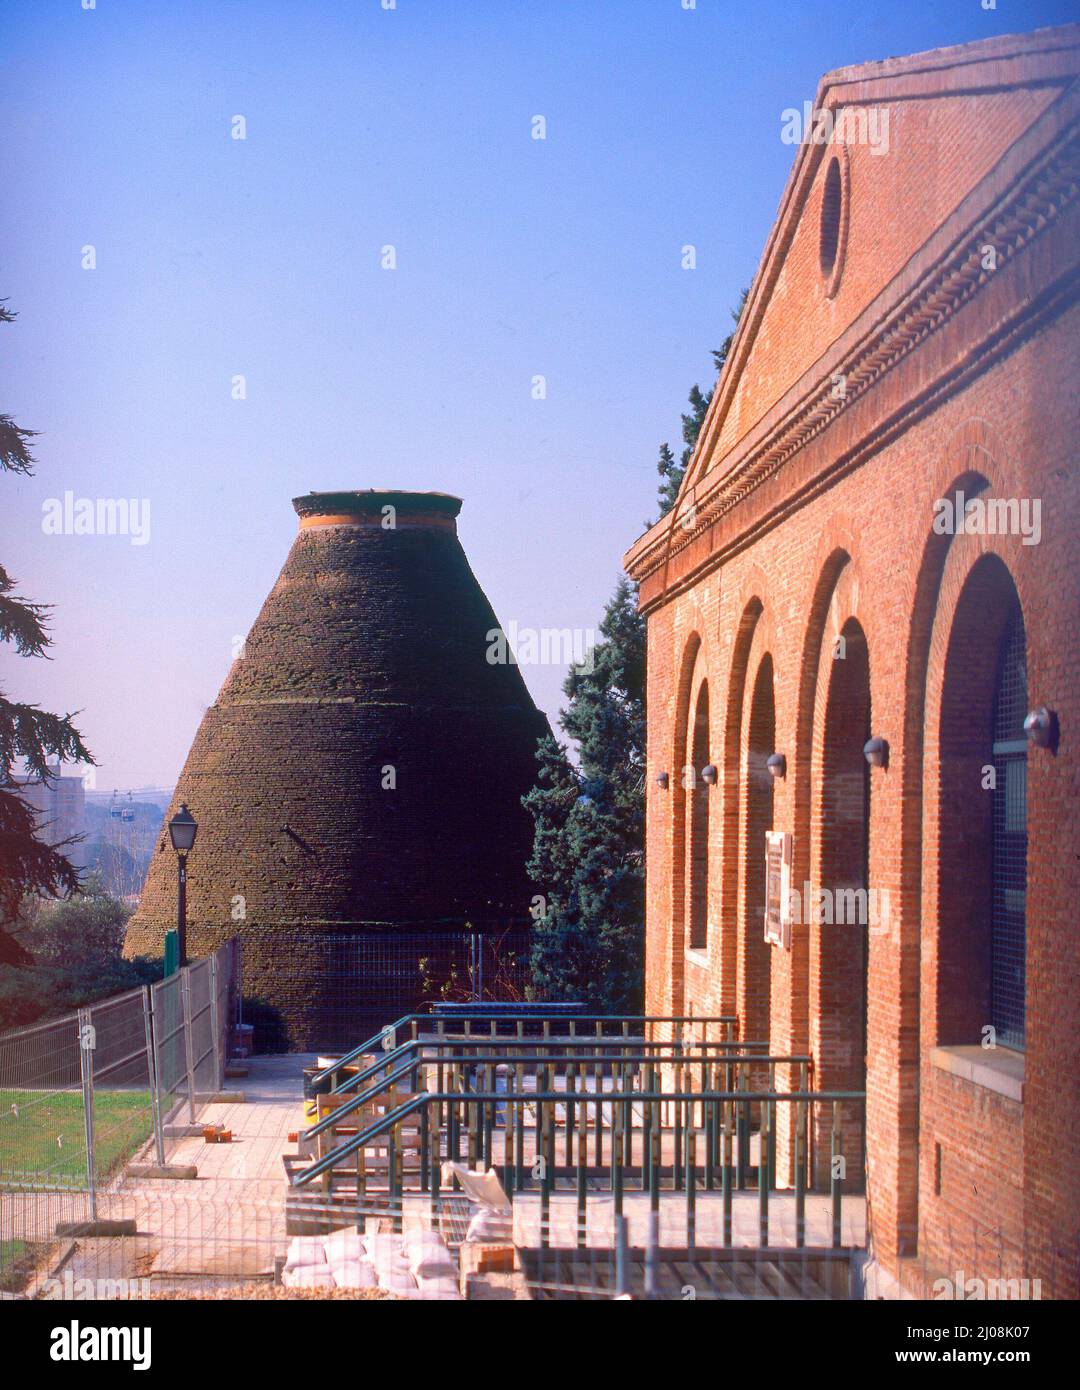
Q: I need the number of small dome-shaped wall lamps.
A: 5